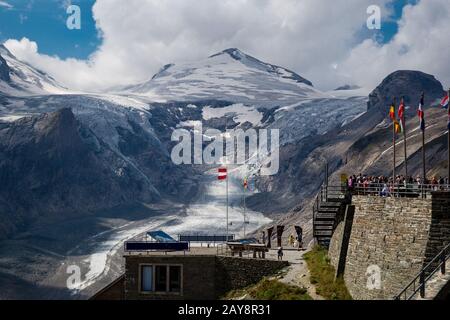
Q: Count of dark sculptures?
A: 3